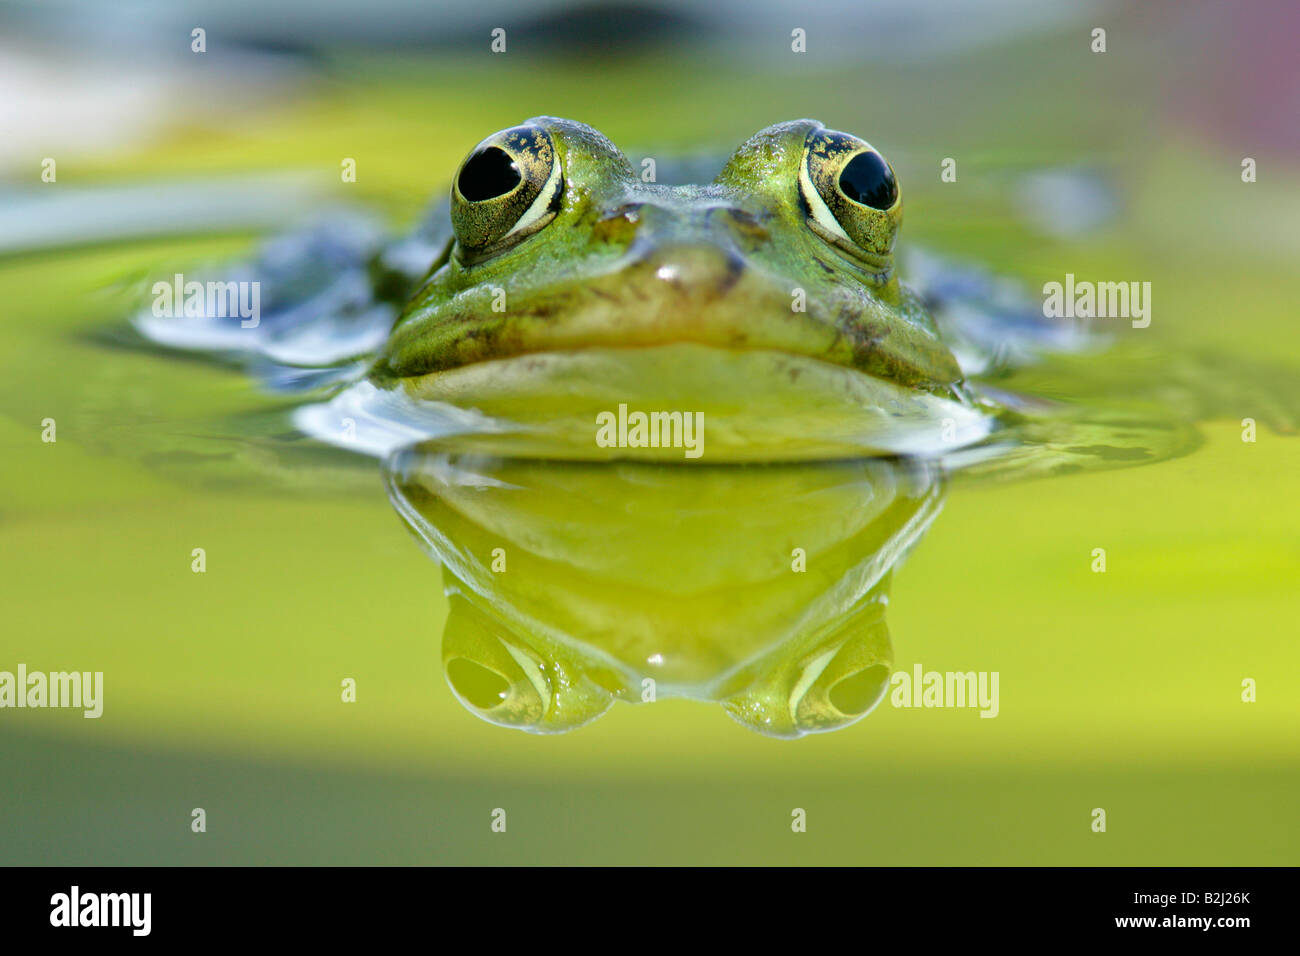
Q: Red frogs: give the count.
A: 0